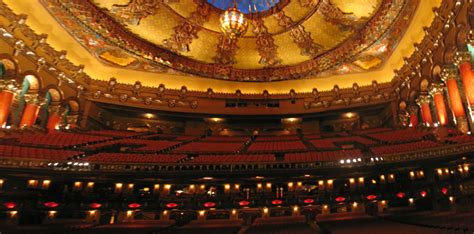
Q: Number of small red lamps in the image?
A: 14